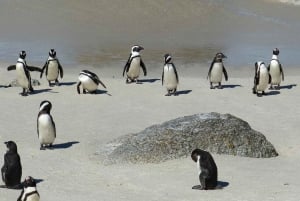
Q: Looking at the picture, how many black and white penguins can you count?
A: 12